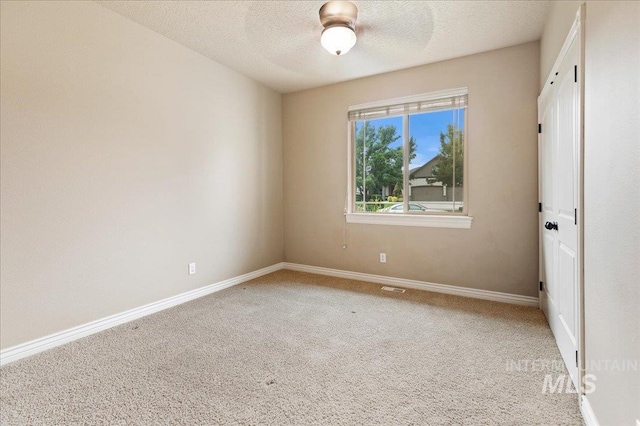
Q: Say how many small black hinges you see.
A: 6